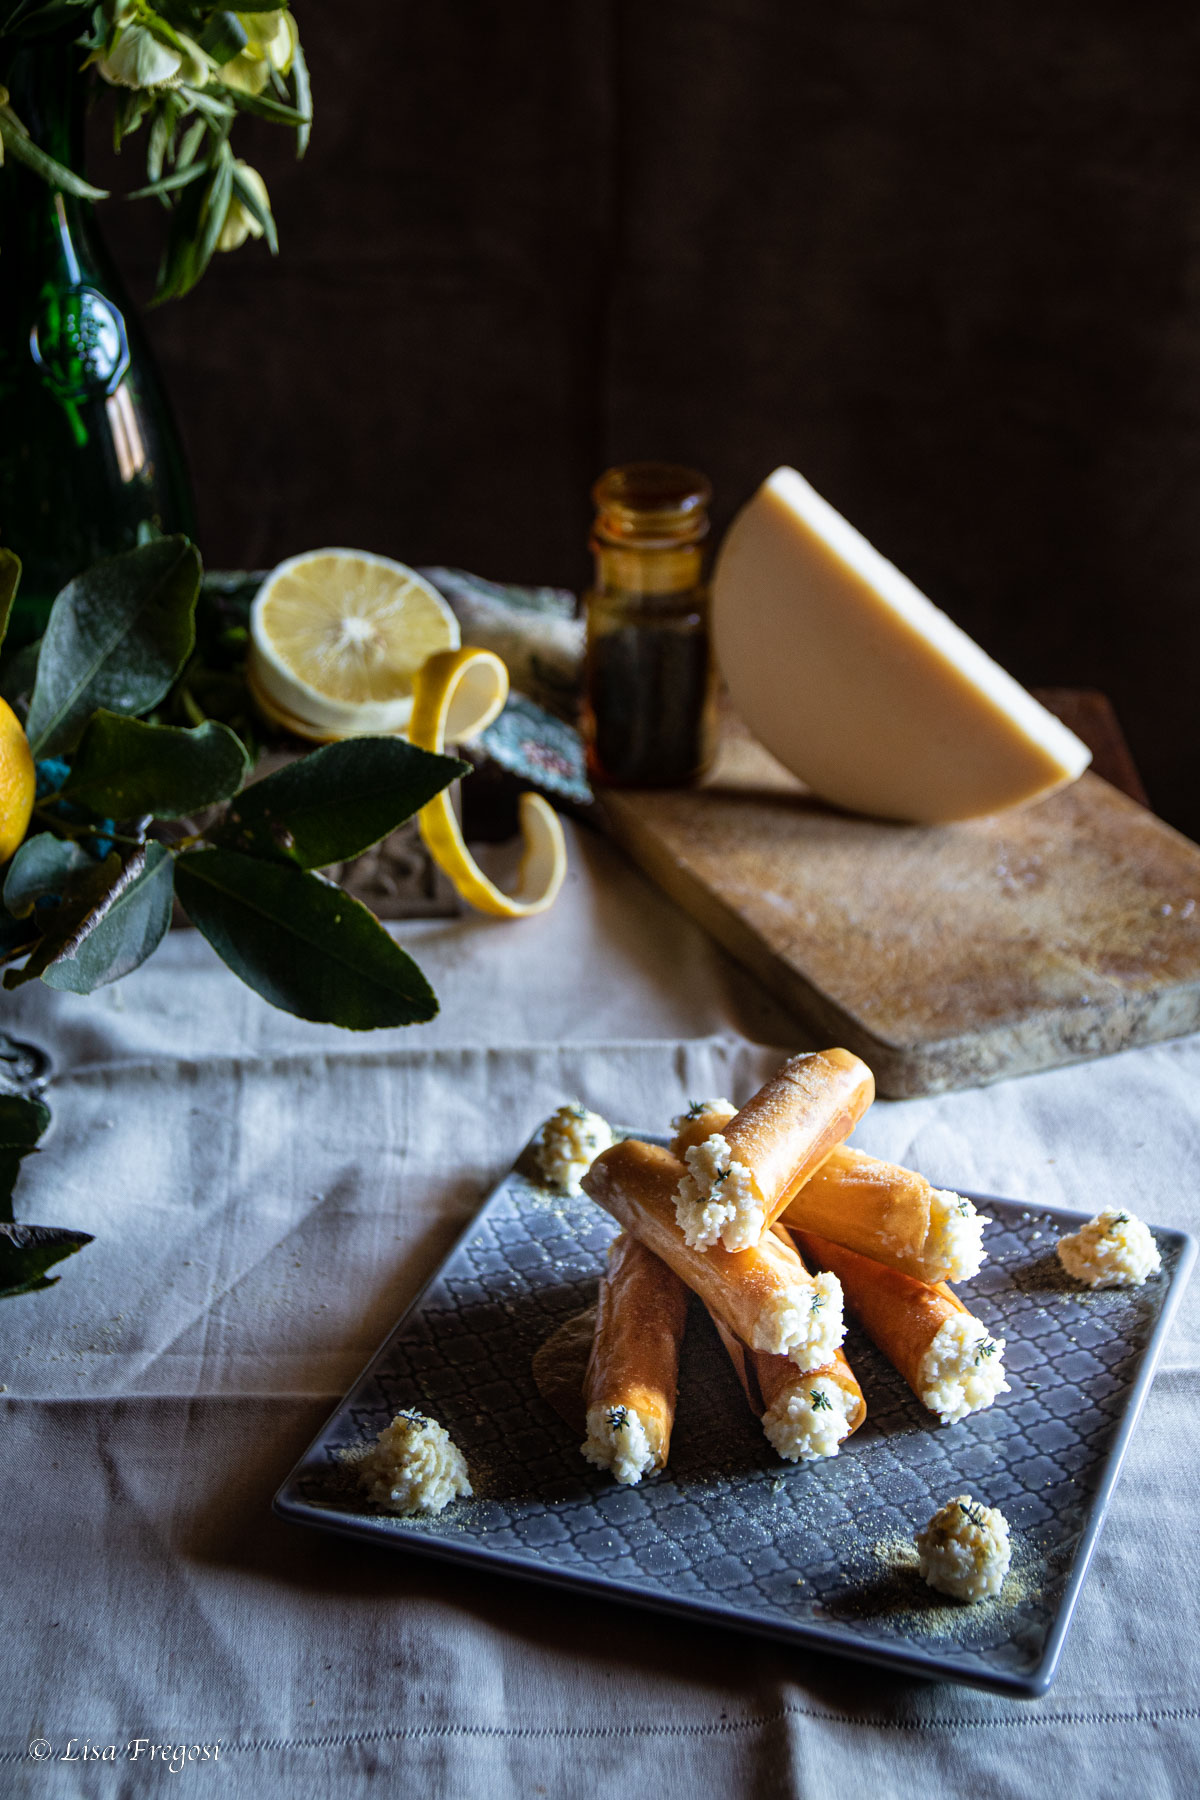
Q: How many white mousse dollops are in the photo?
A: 4